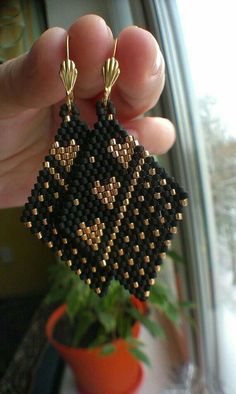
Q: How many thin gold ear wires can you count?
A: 2